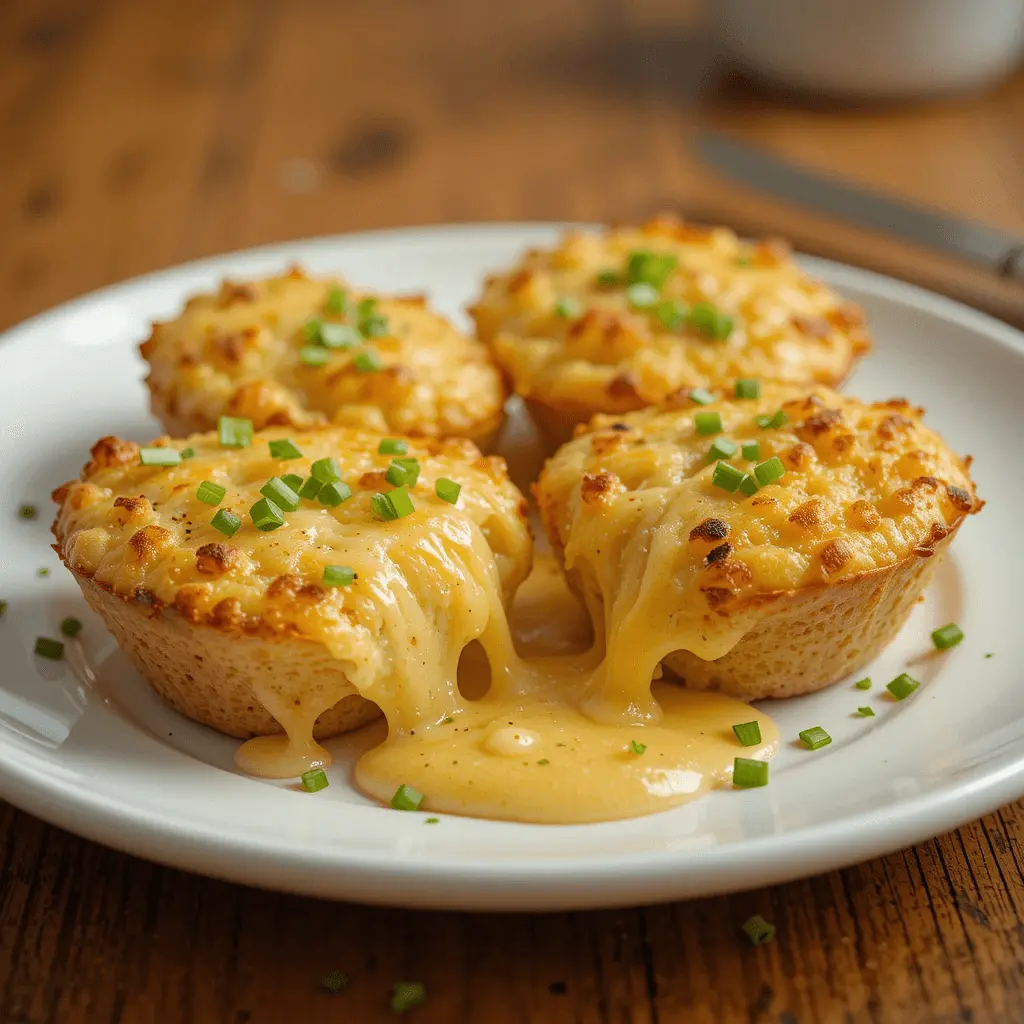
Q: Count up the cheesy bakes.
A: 4